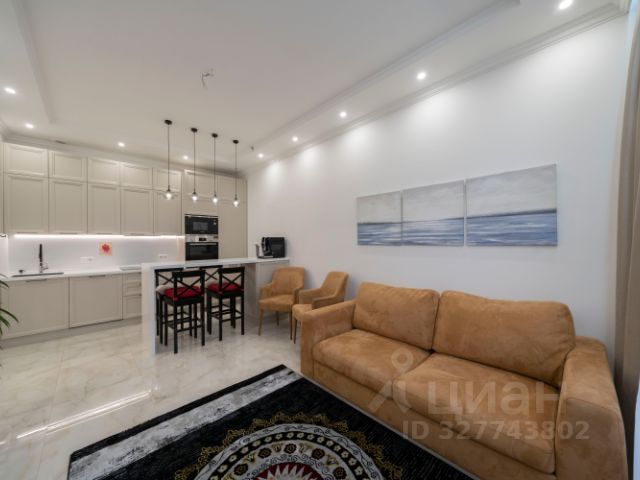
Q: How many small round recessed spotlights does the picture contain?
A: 9